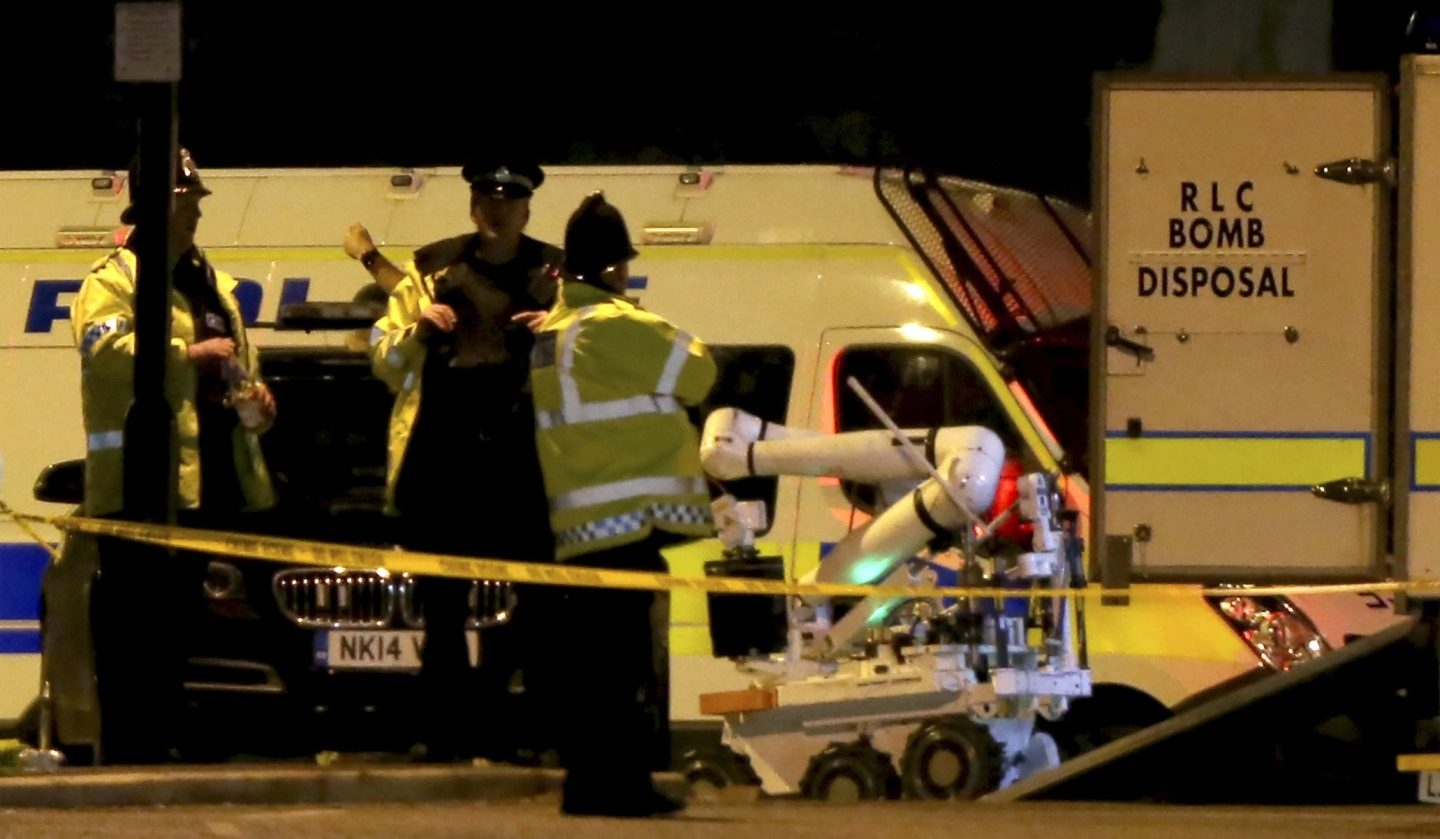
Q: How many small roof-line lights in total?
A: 3